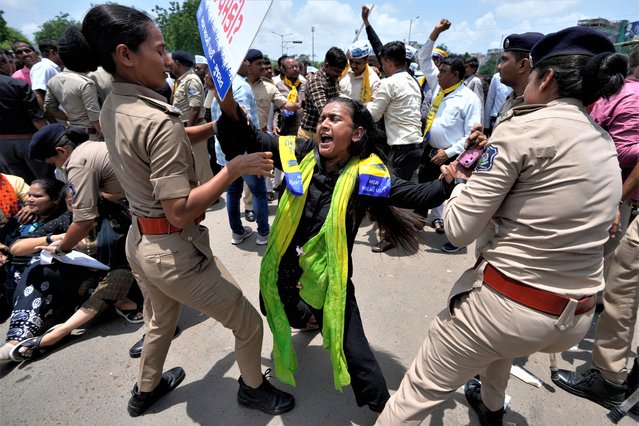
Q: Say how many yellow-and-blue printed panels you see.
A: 2